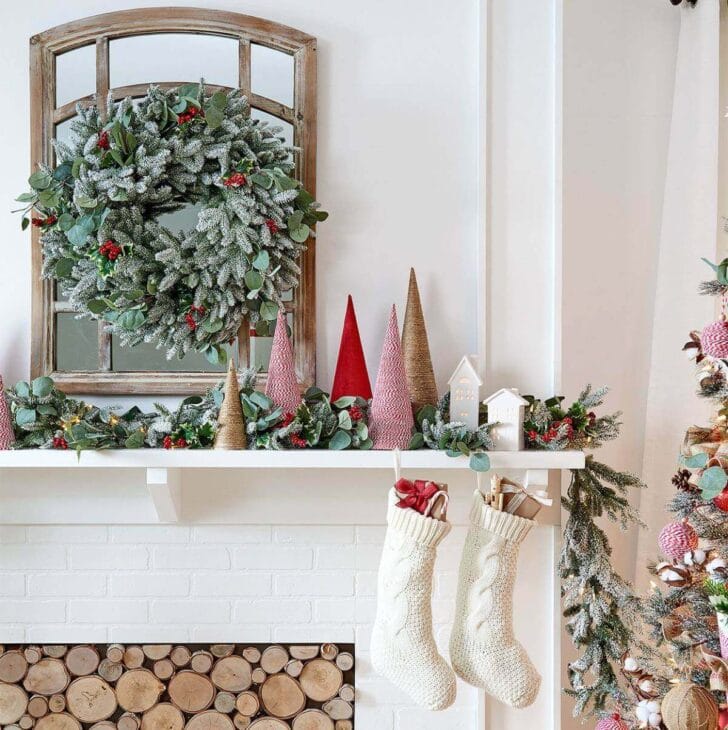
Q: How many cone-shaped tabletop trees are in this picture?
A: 6